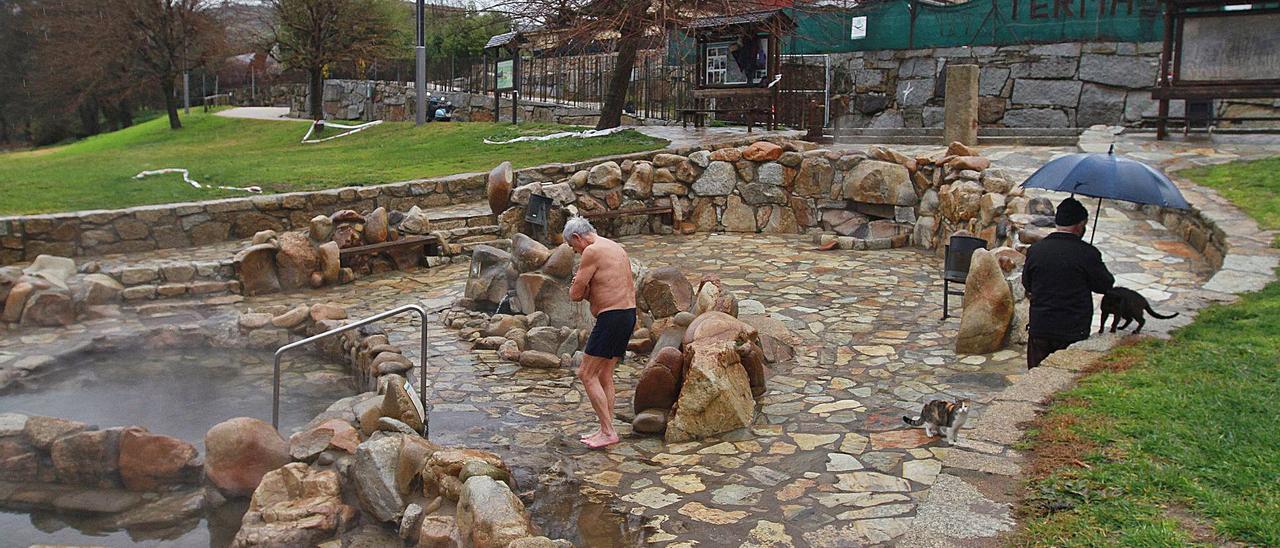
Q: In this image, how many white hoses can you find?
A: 3